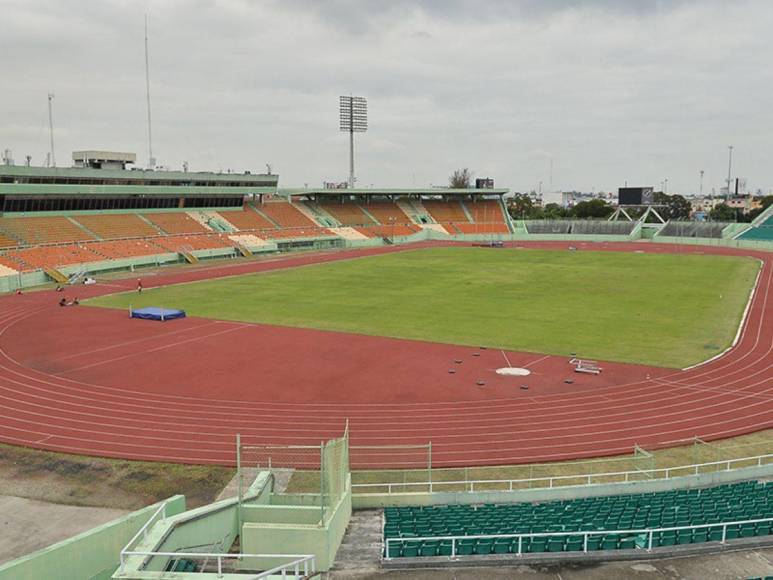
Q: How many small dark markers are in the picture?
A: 8